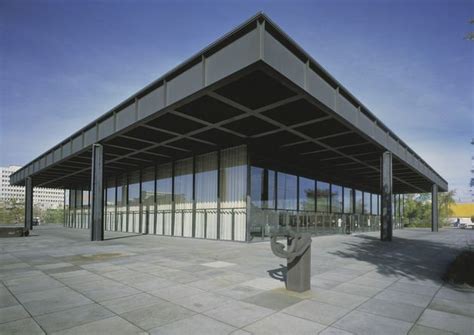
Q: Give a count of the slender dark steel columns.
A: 4